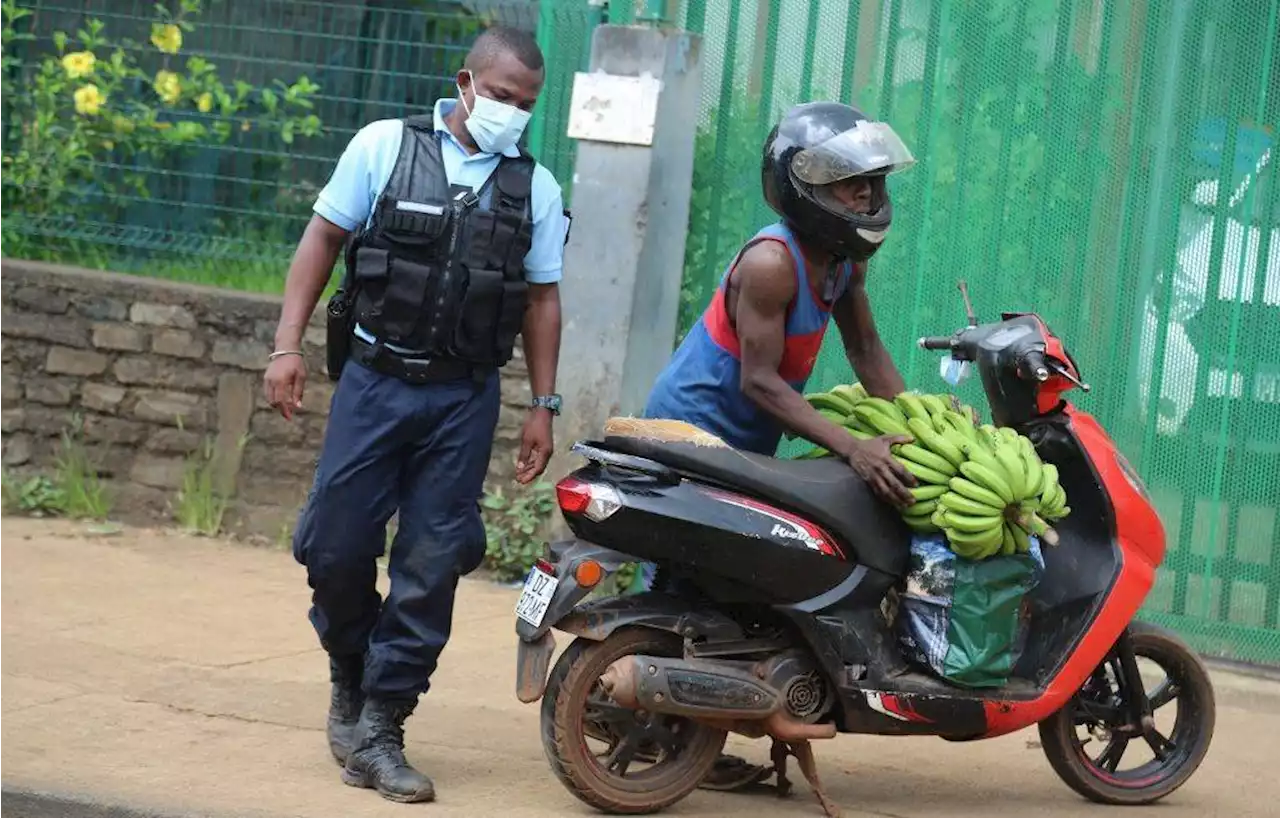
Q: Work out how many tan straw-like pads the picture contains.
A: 1